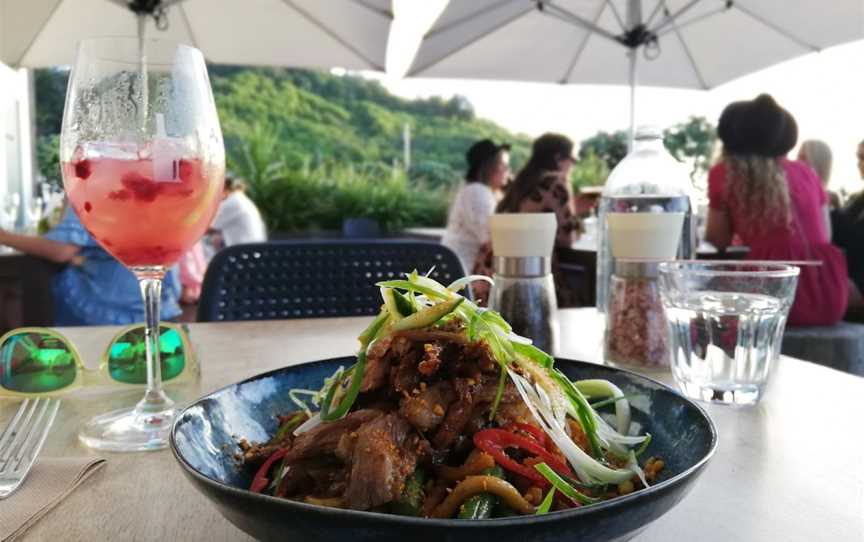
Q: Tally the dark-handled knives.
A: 0